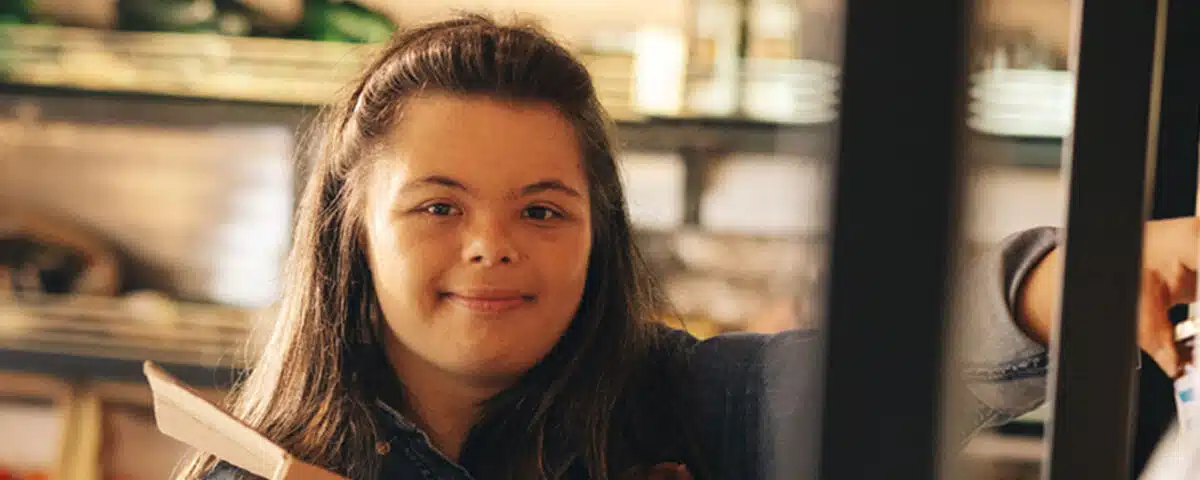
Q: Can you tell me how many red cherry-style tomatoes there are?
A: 0